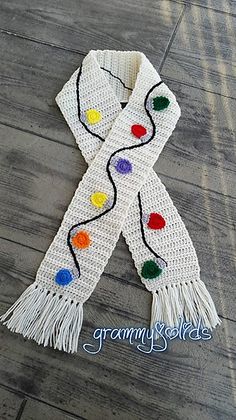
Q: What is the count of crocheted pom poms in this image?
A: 9